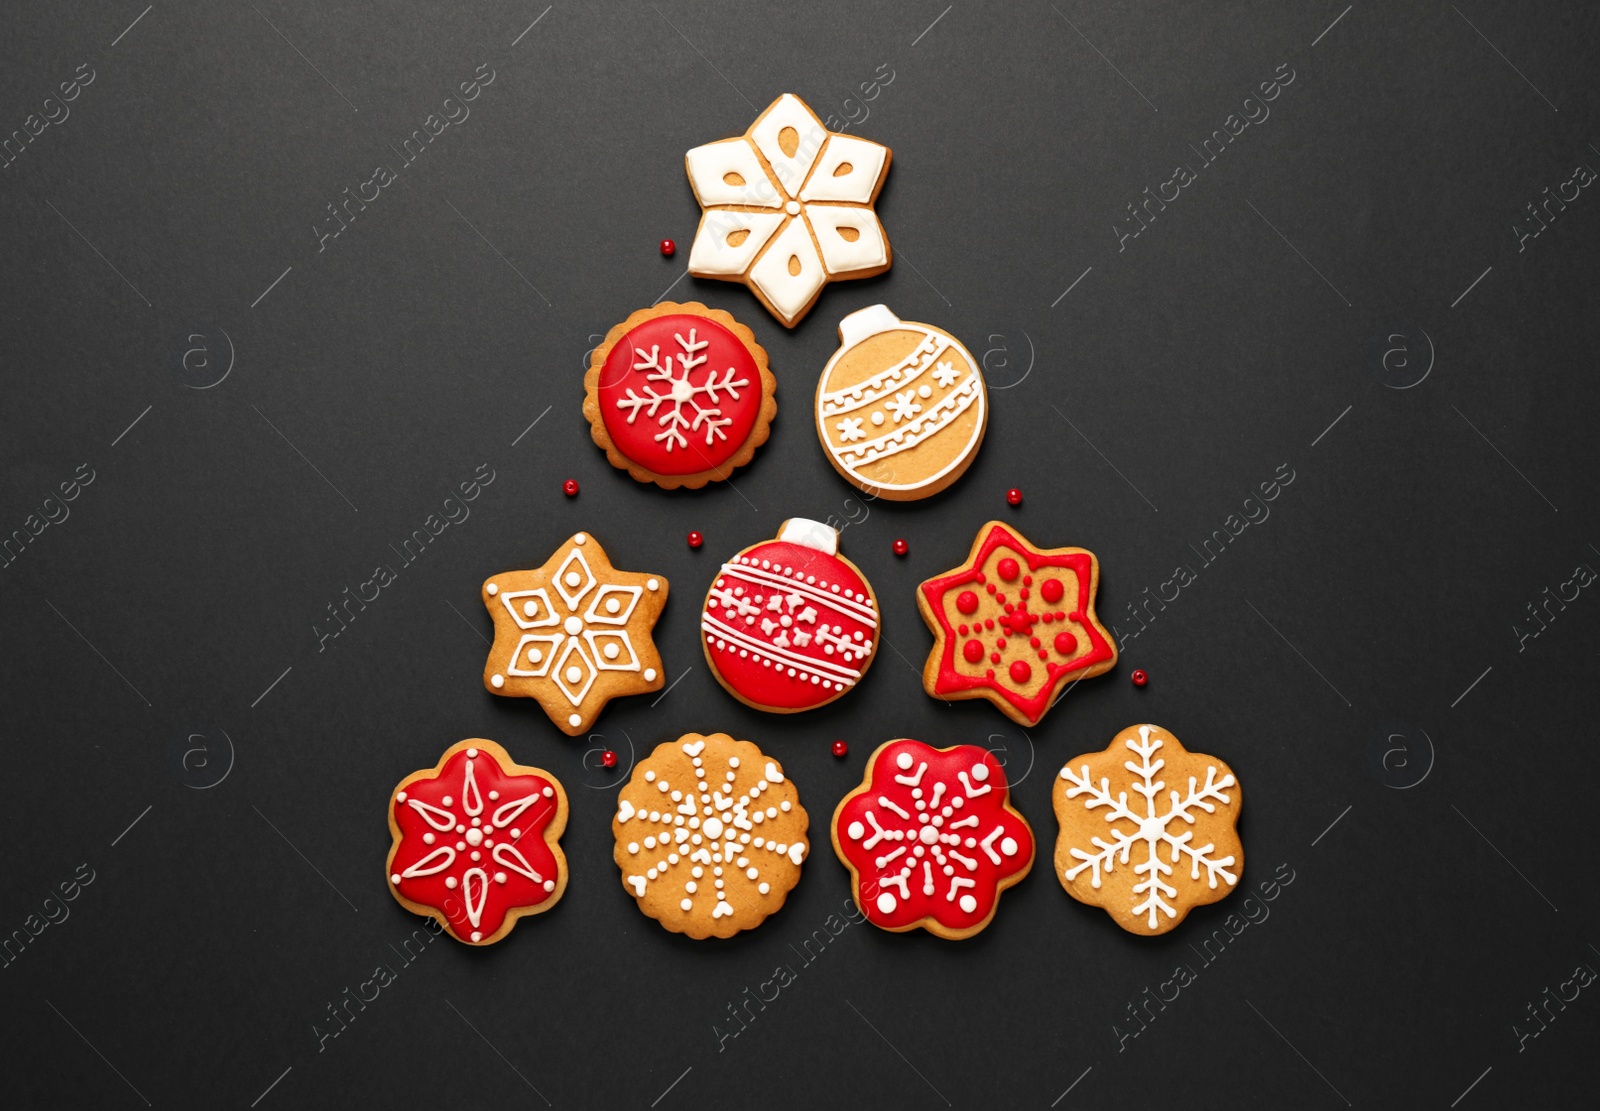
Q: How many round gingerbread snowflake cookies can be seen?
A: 2